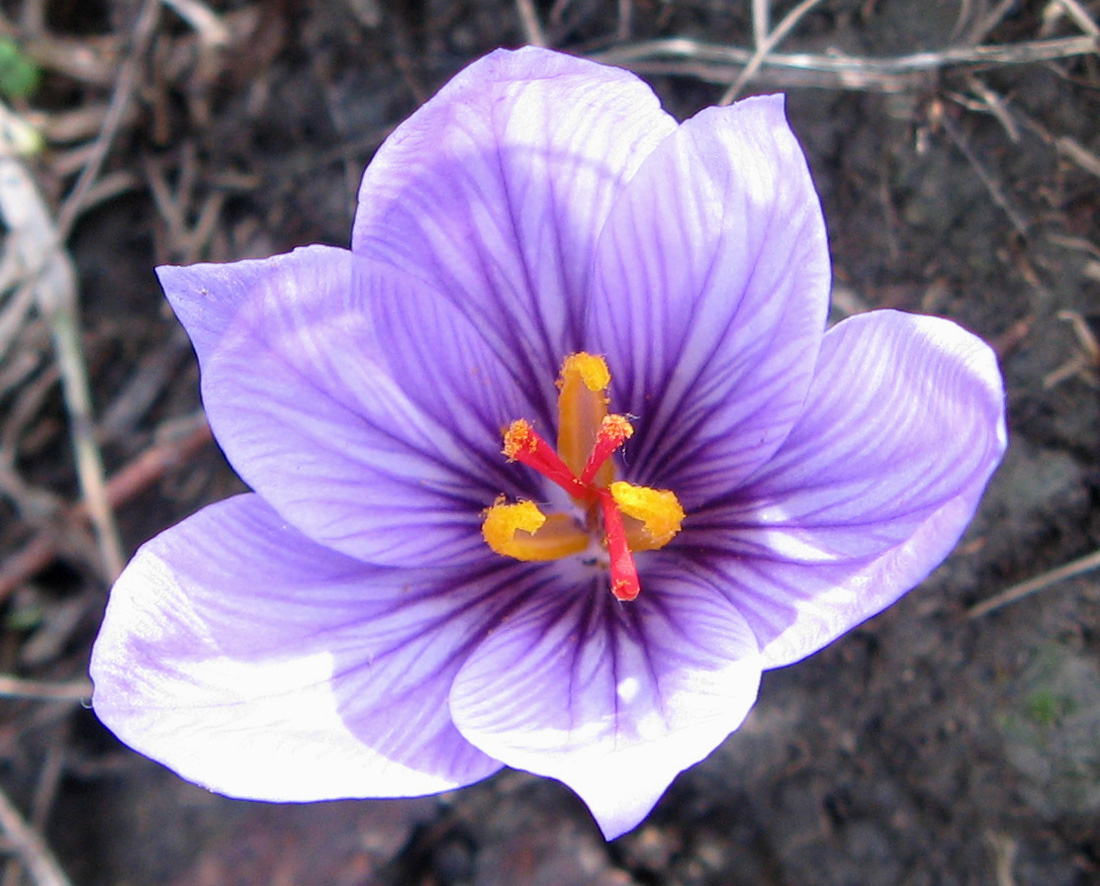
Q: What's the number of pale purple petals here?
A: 6